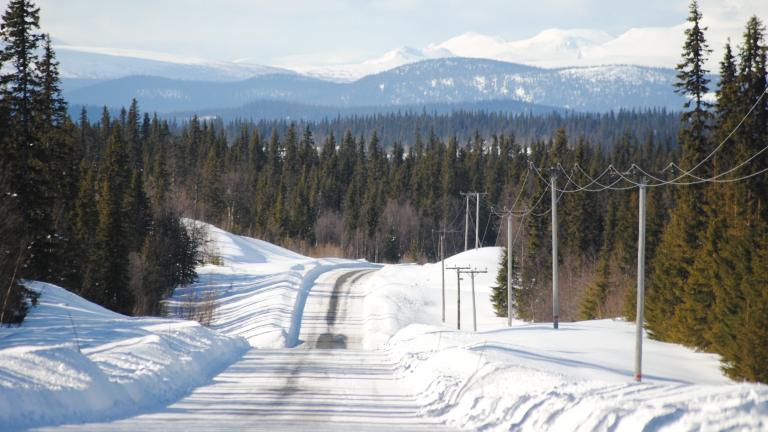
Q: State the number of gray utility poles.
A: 8